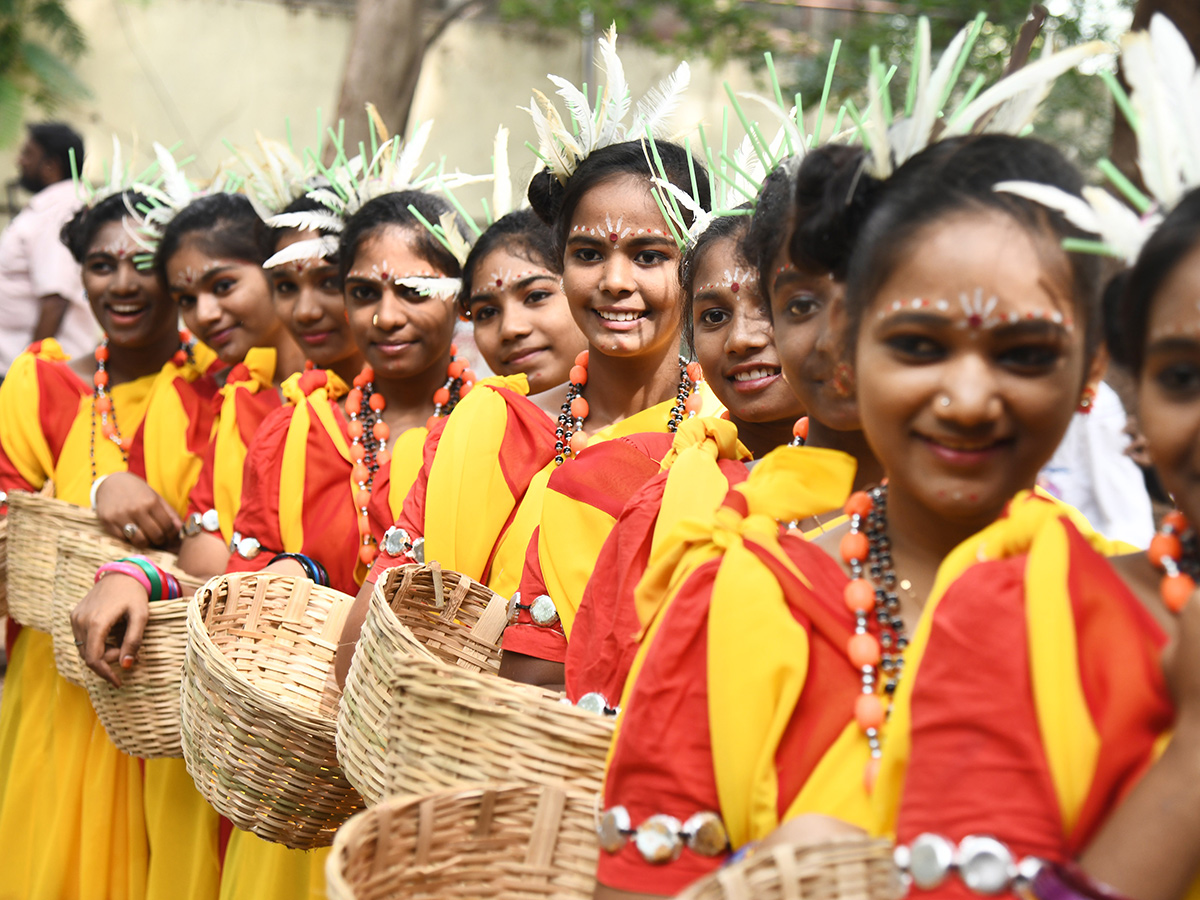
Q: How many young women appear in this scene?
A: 10